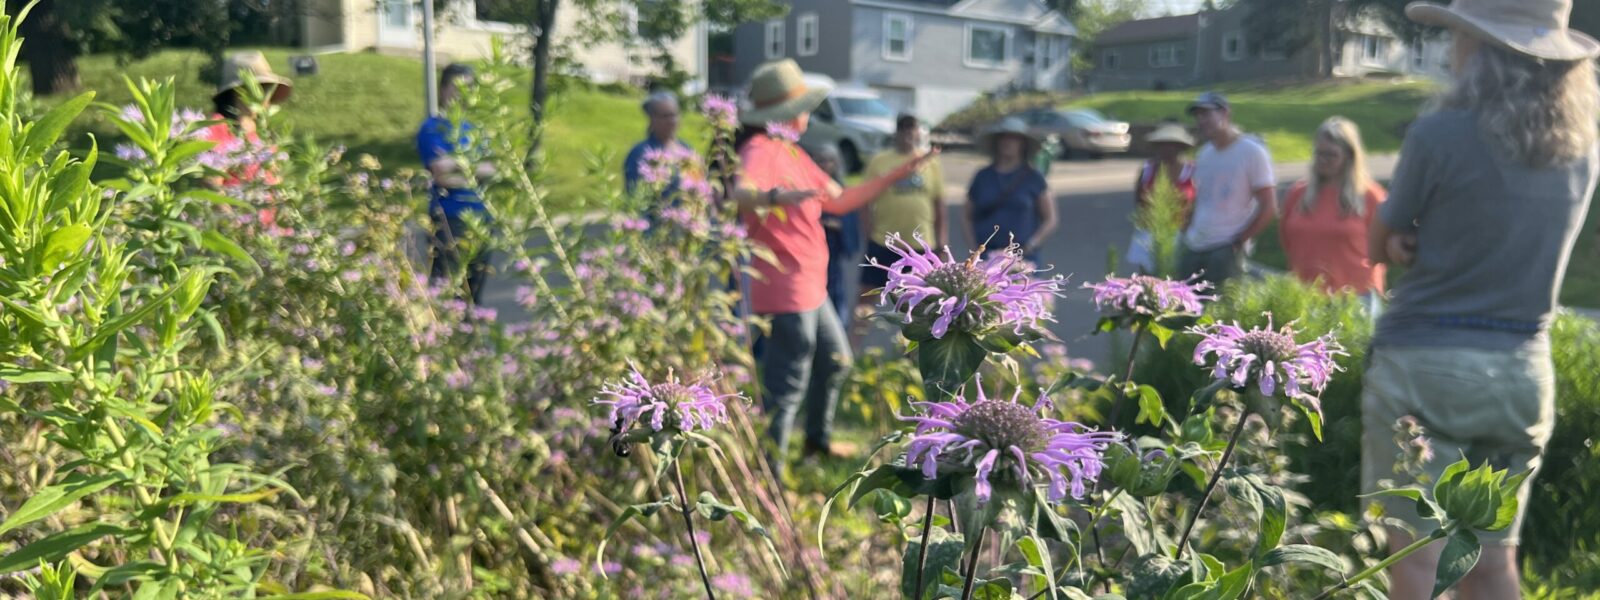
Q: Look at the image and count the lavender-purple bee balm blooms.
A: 5